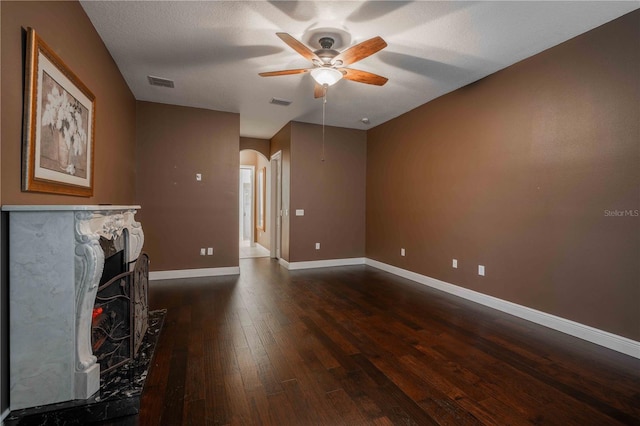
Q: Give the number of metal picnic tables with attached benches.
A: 0